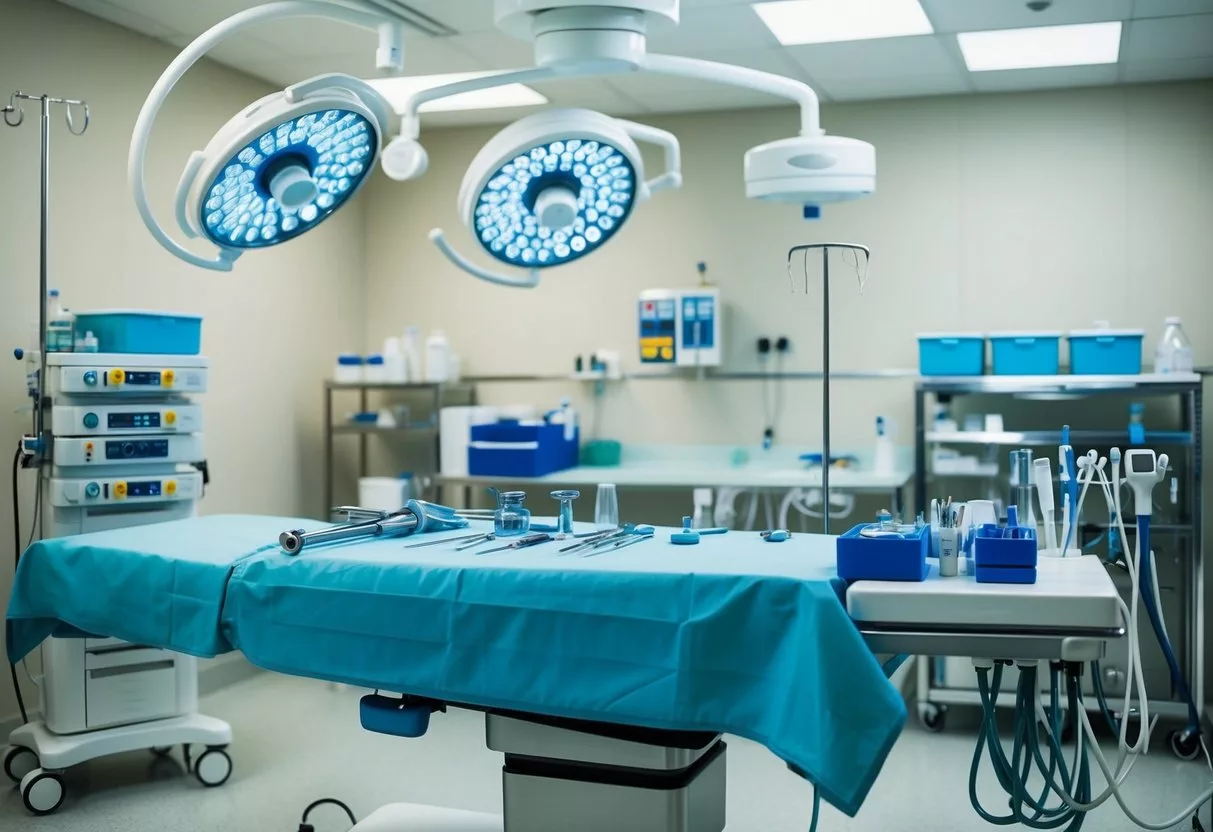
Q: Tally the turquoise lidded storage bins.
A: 4